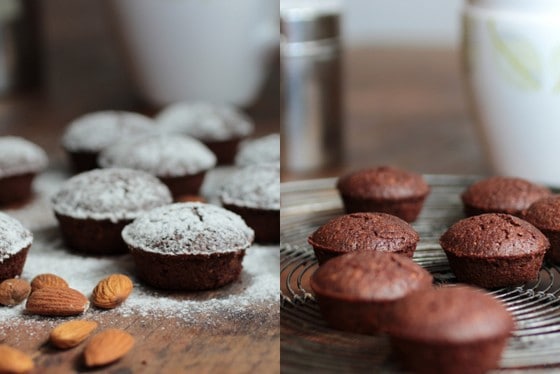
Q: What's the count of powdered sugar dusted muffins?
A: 9